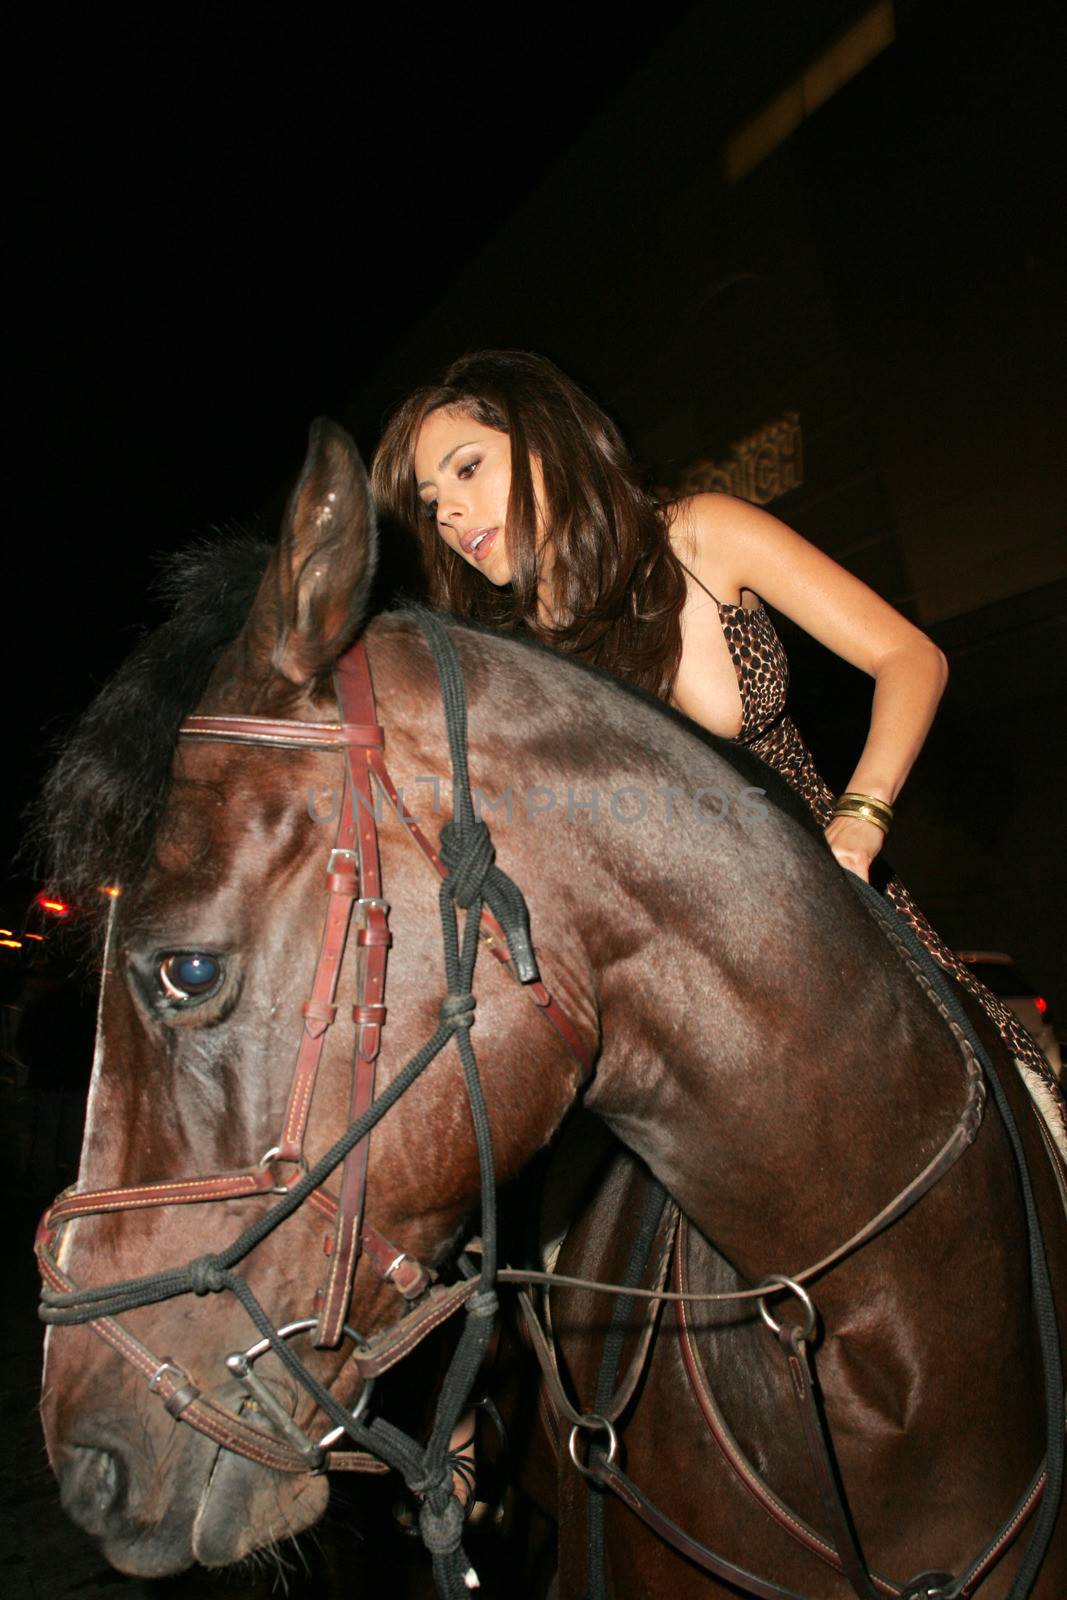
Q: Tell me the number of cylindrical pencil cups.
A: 0